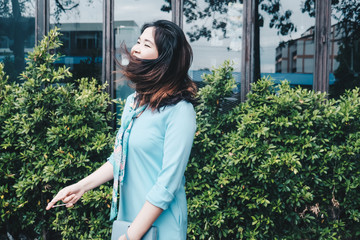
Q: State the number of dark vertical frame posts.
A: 5